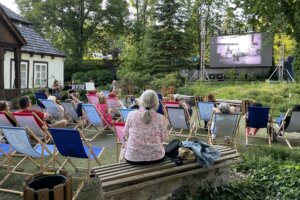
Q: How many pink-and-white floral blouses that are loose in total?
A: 1